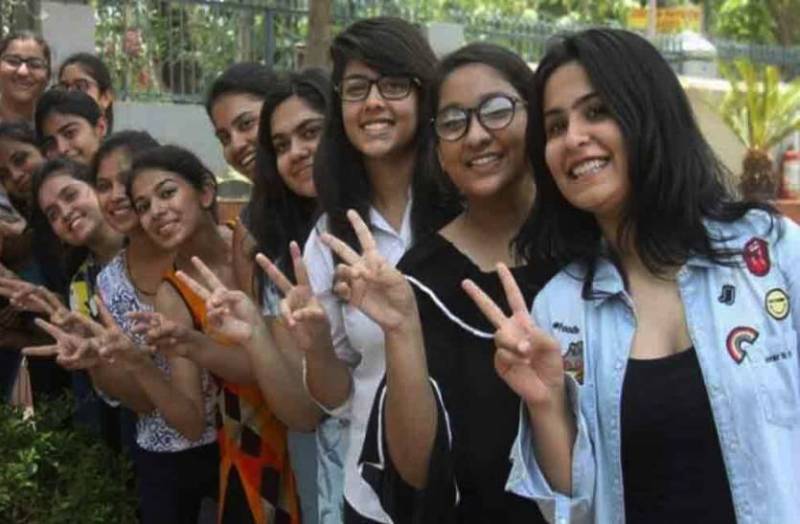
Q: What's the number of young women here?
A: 12